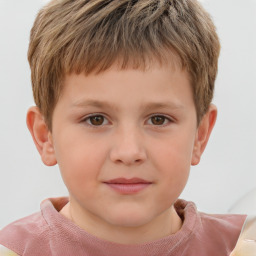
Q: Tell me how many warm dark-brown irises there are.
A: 2